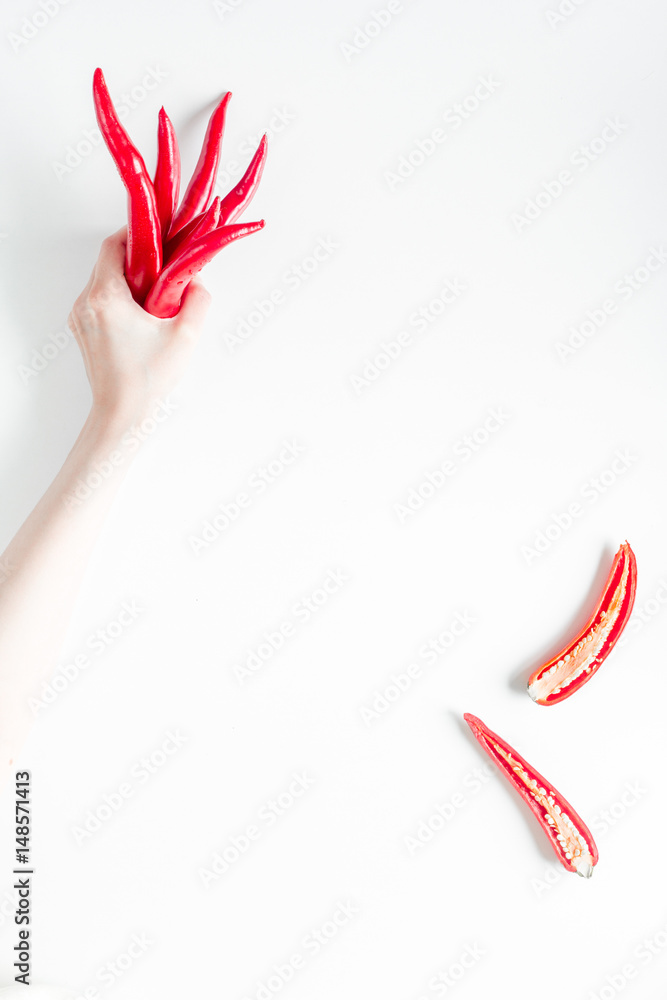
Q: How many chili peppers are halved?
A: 2